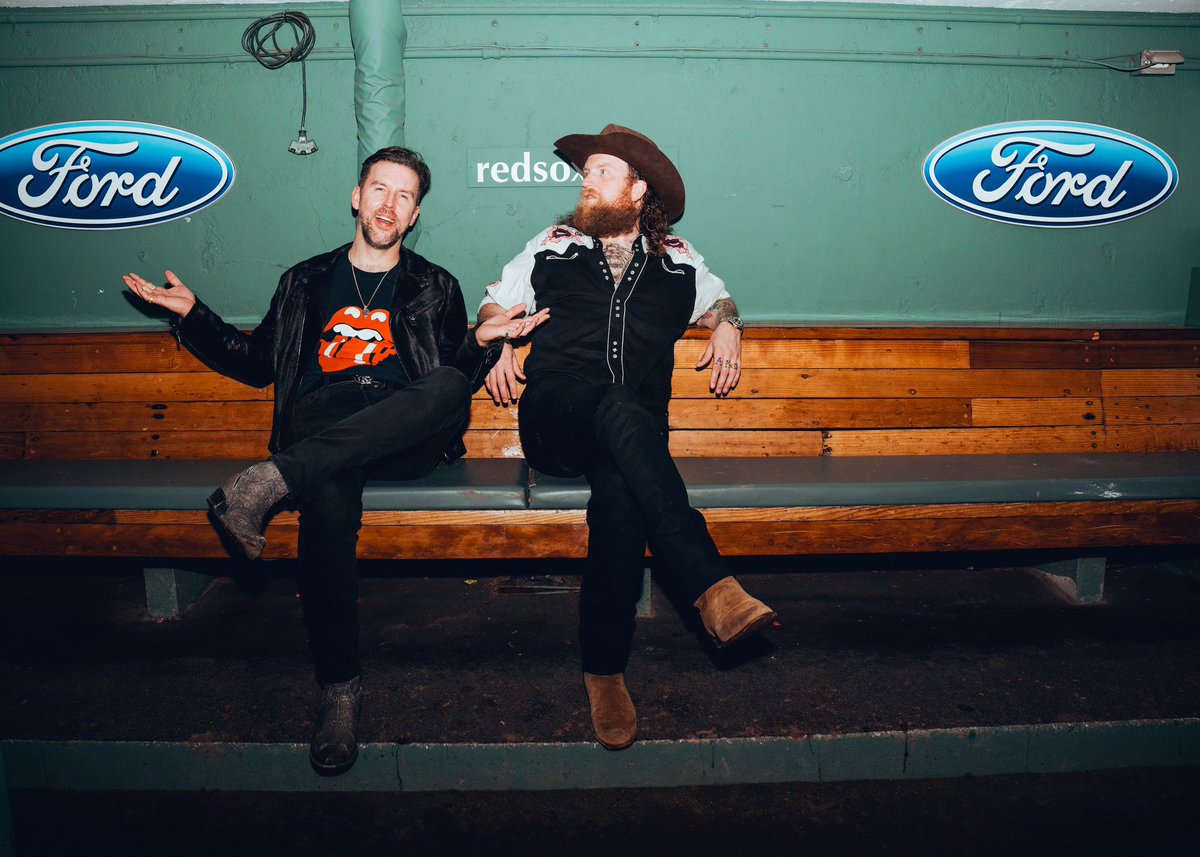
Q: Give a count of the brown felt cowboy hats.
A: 1